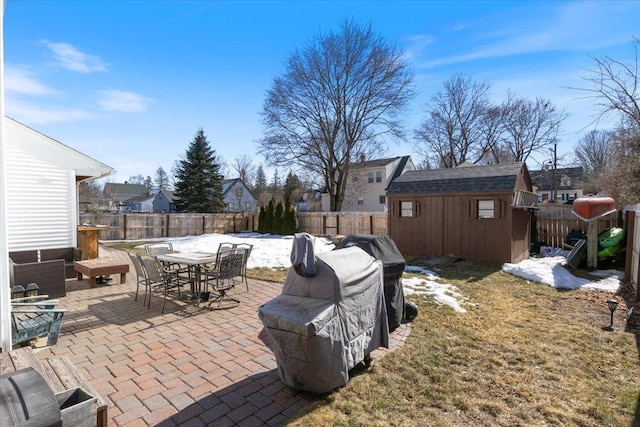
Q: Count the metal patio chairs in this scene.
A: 6